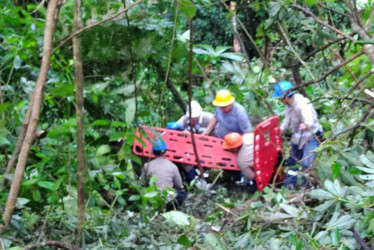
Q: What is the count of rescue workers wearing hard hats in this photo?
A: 5